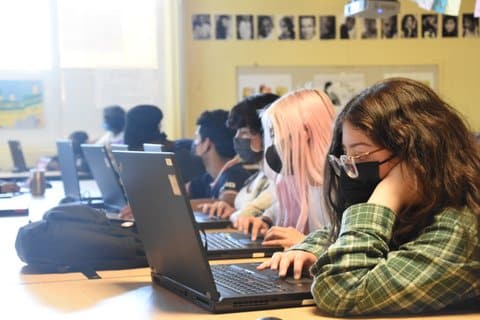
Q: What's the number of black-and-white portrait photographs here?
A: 14